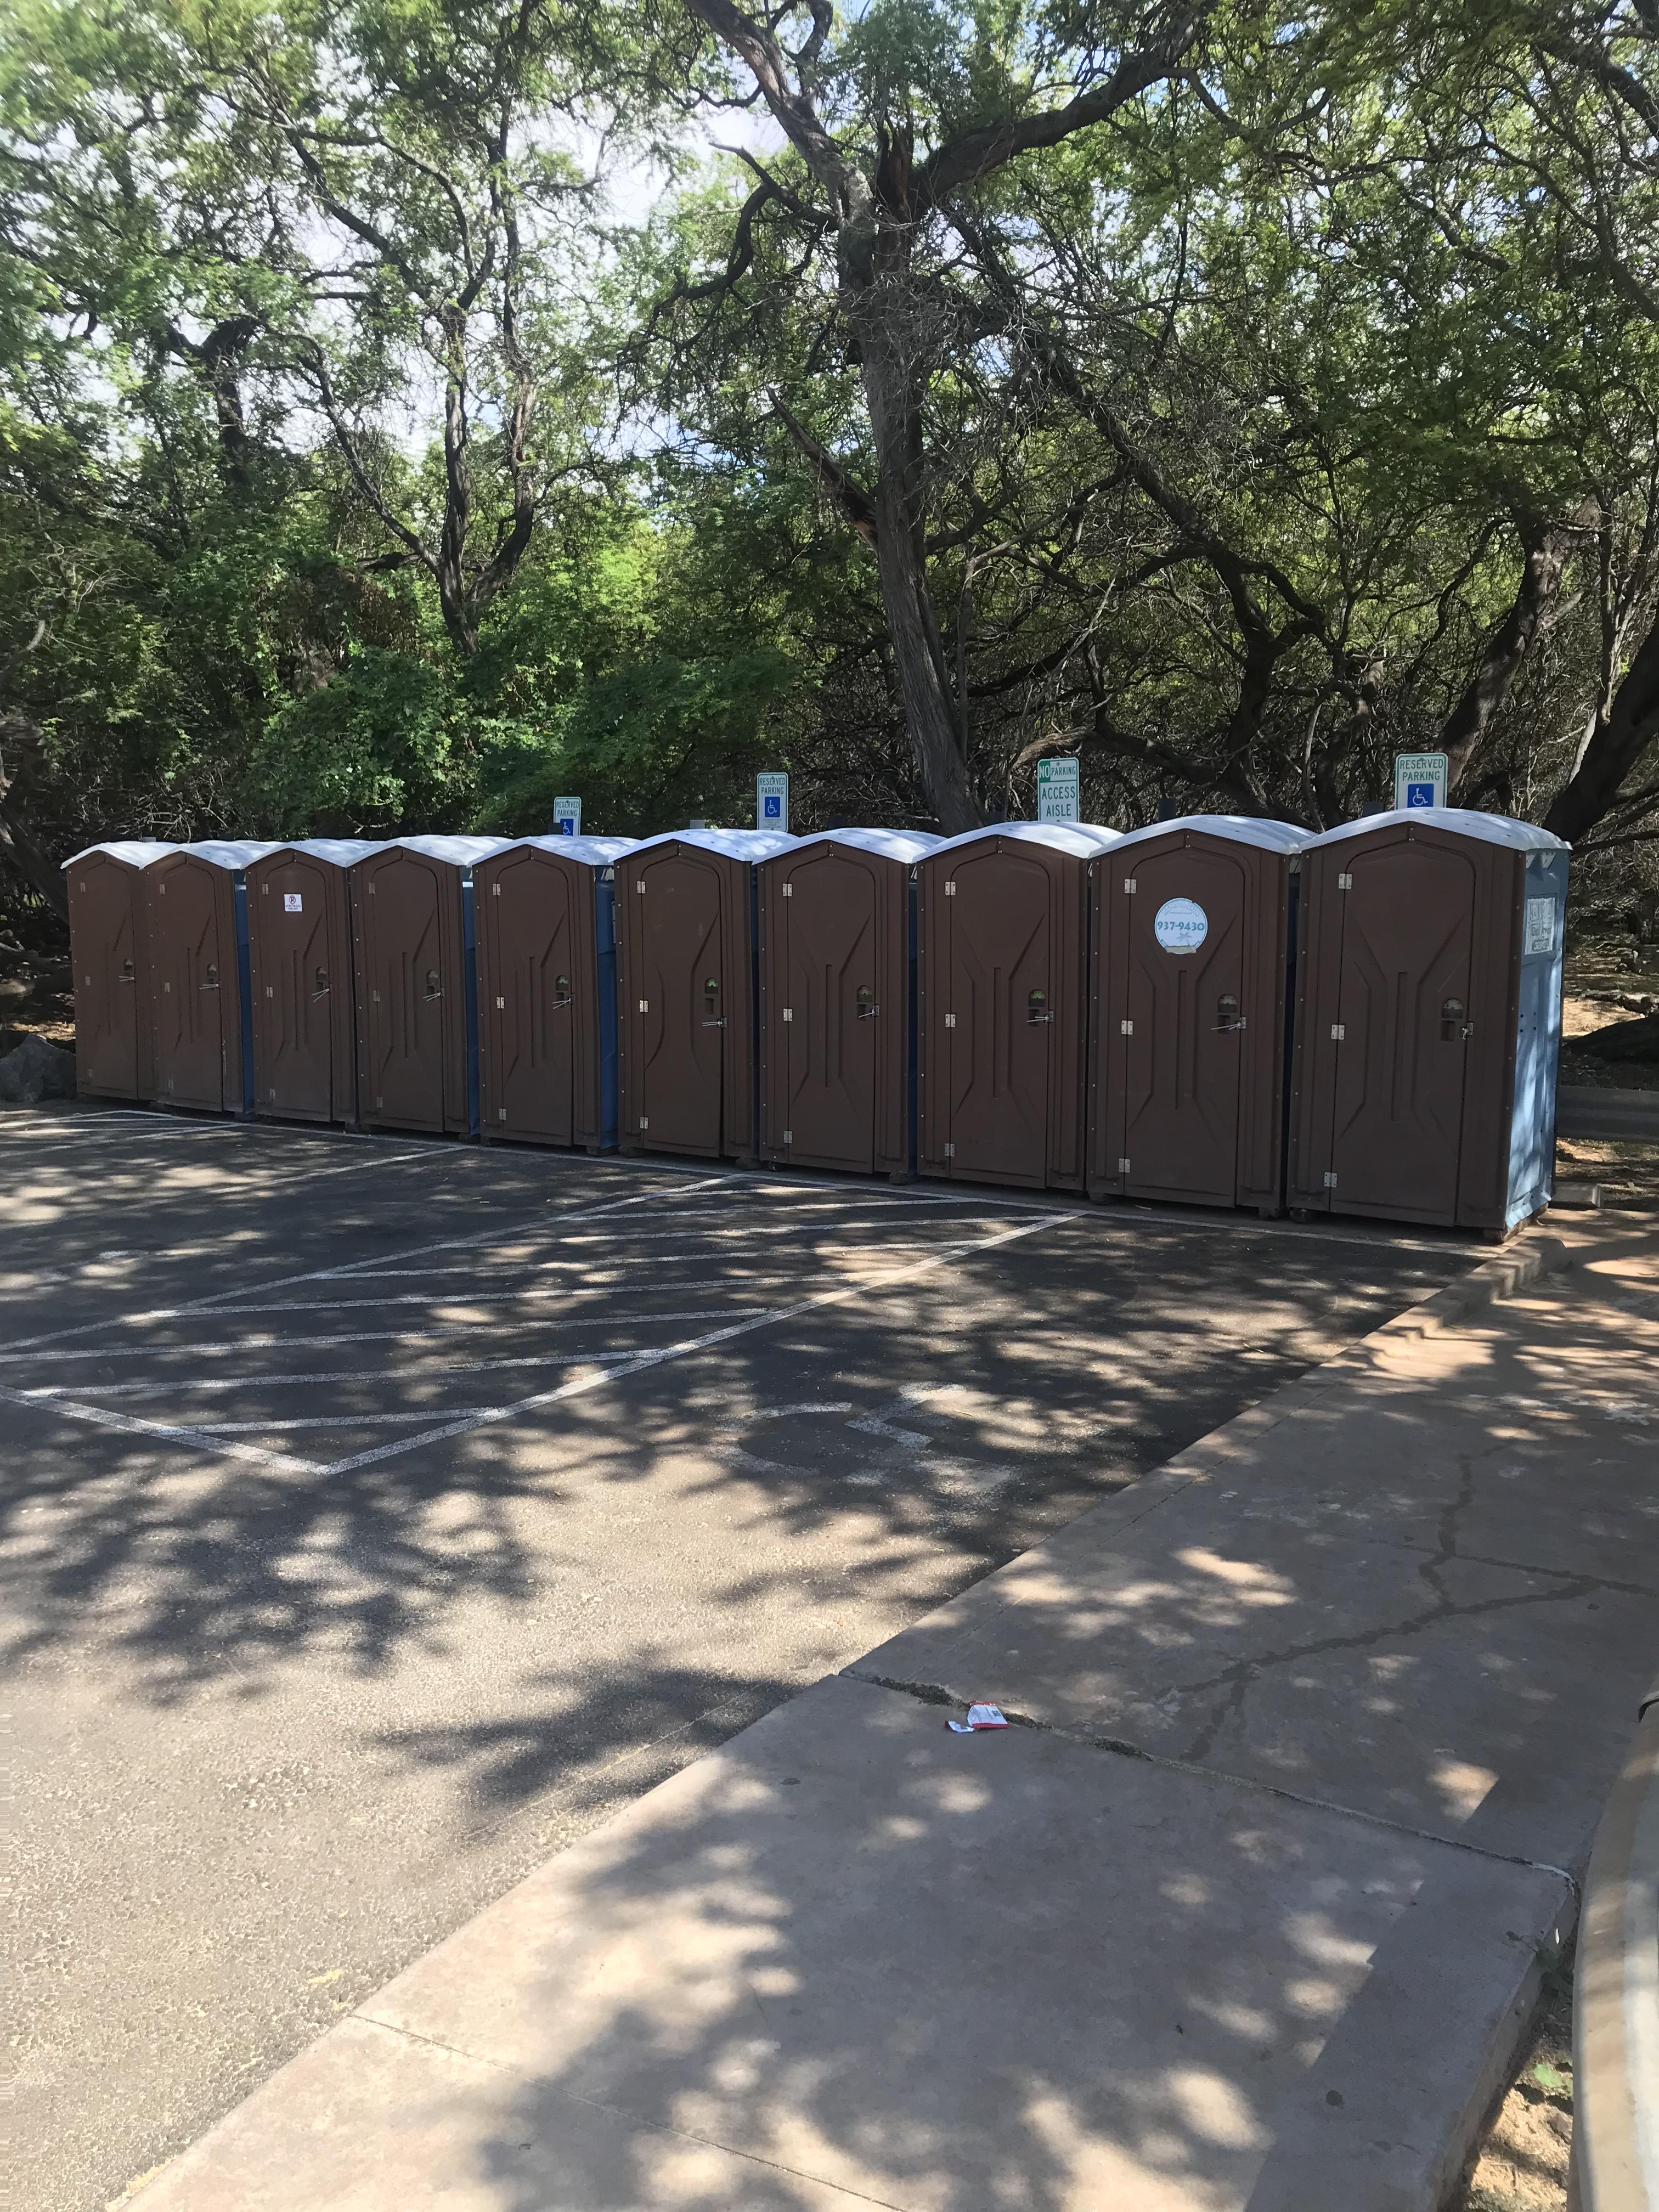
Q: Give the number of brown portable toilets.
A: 10